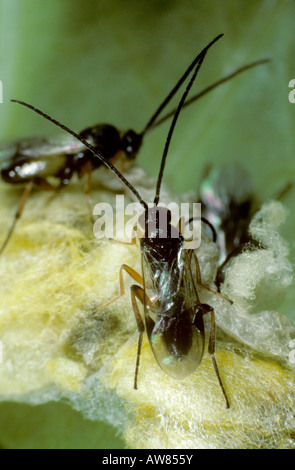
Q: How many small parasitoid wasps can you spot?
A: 3